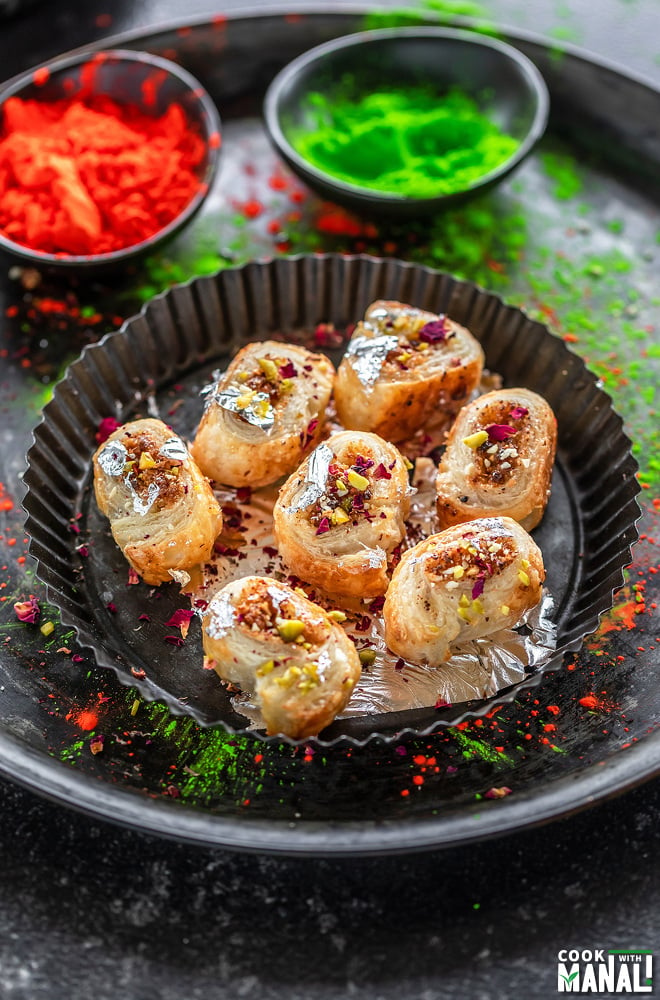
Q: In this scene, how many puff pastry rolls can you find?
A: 7